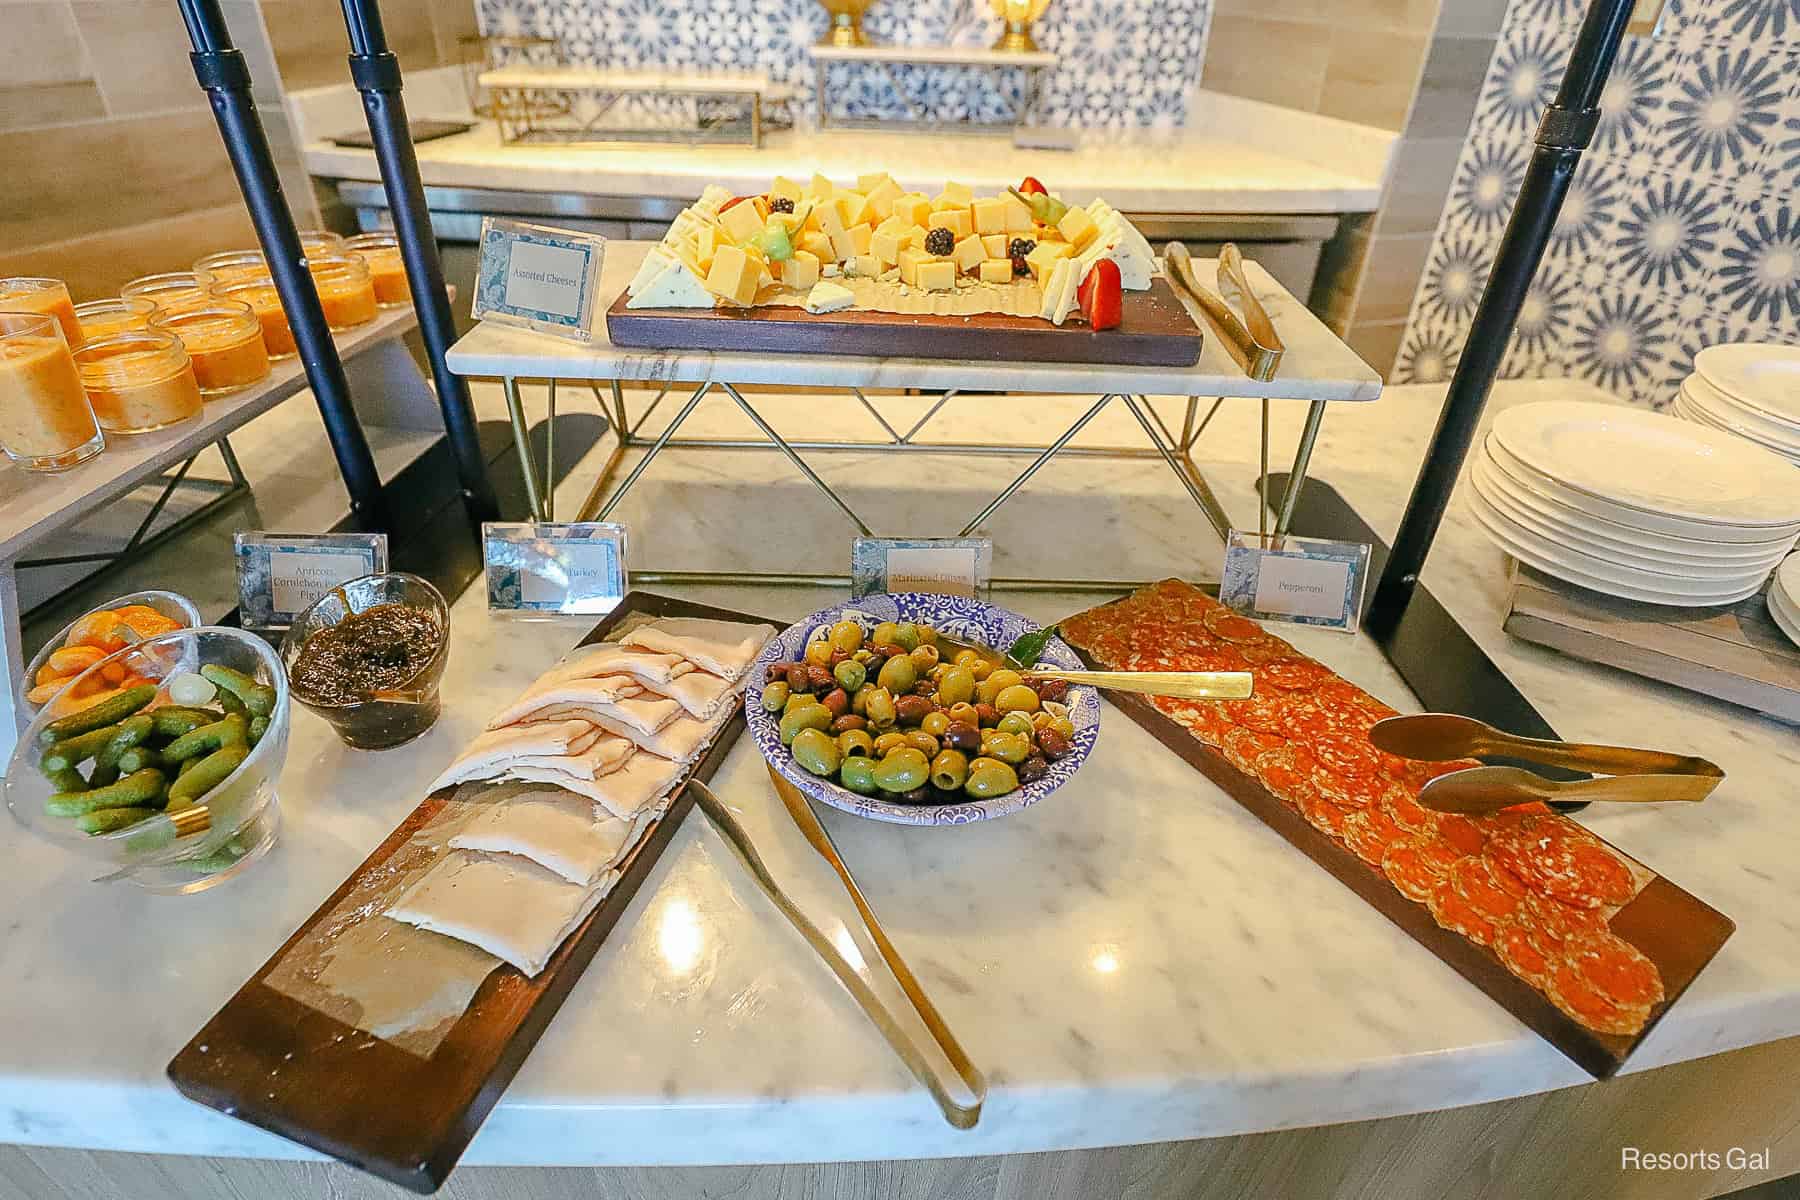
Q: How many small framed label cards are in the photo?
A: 5